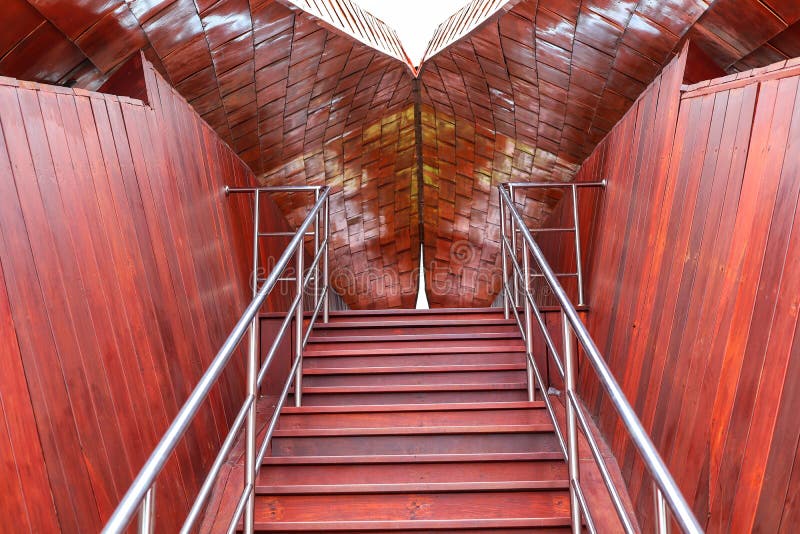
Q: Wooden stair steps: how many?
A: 11